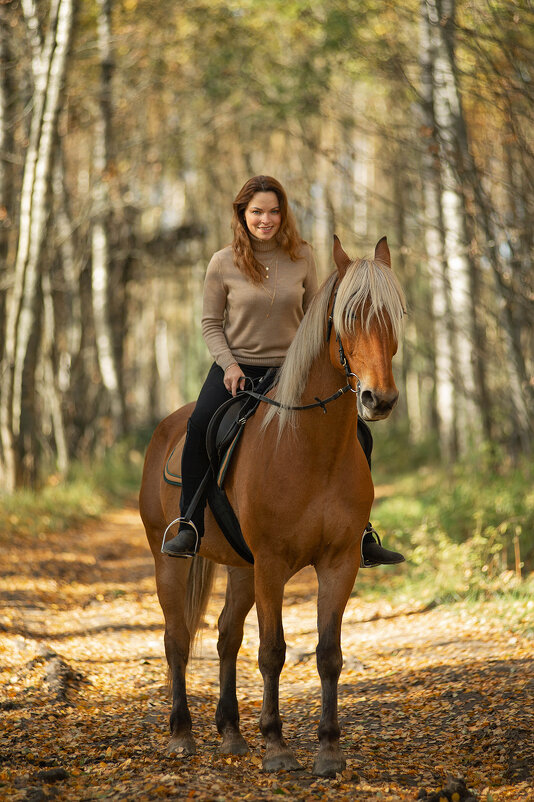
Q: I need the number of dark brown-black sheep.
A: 0